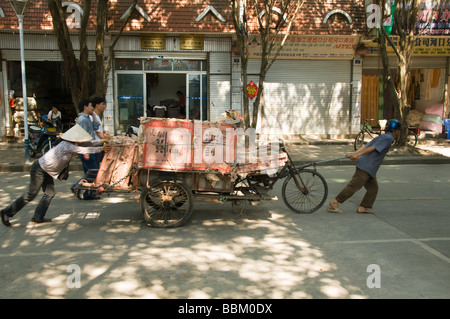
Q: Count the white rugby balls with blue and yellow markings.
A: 0